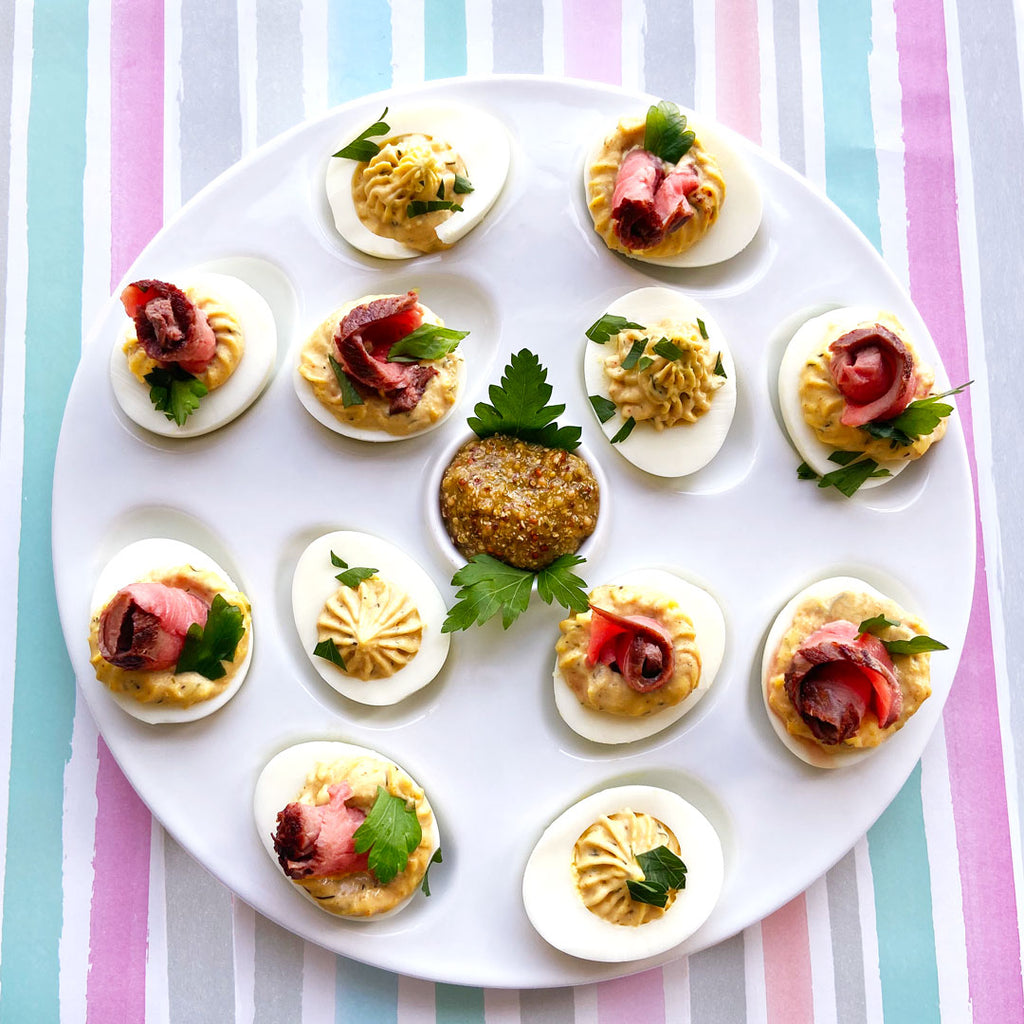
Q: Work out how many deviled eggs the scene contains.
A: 12